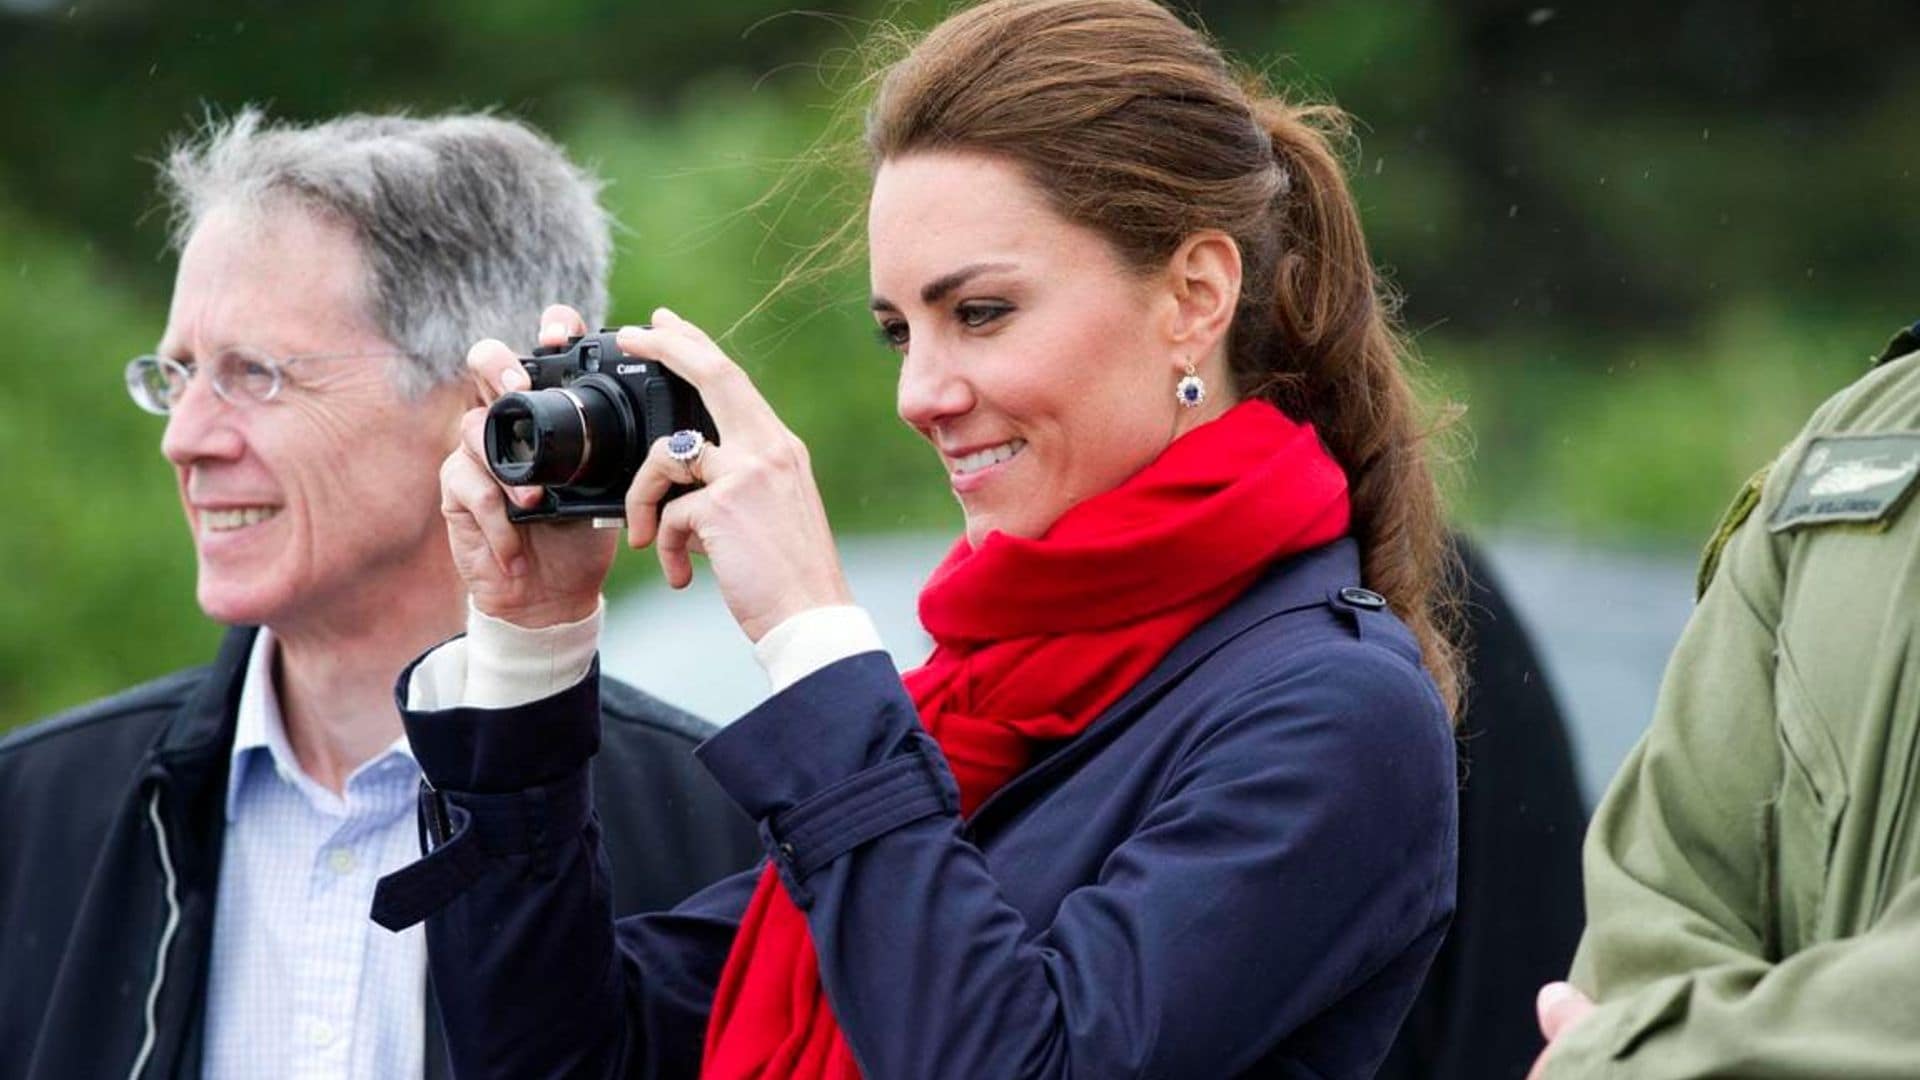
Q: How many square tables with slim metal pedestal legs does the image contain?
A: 0